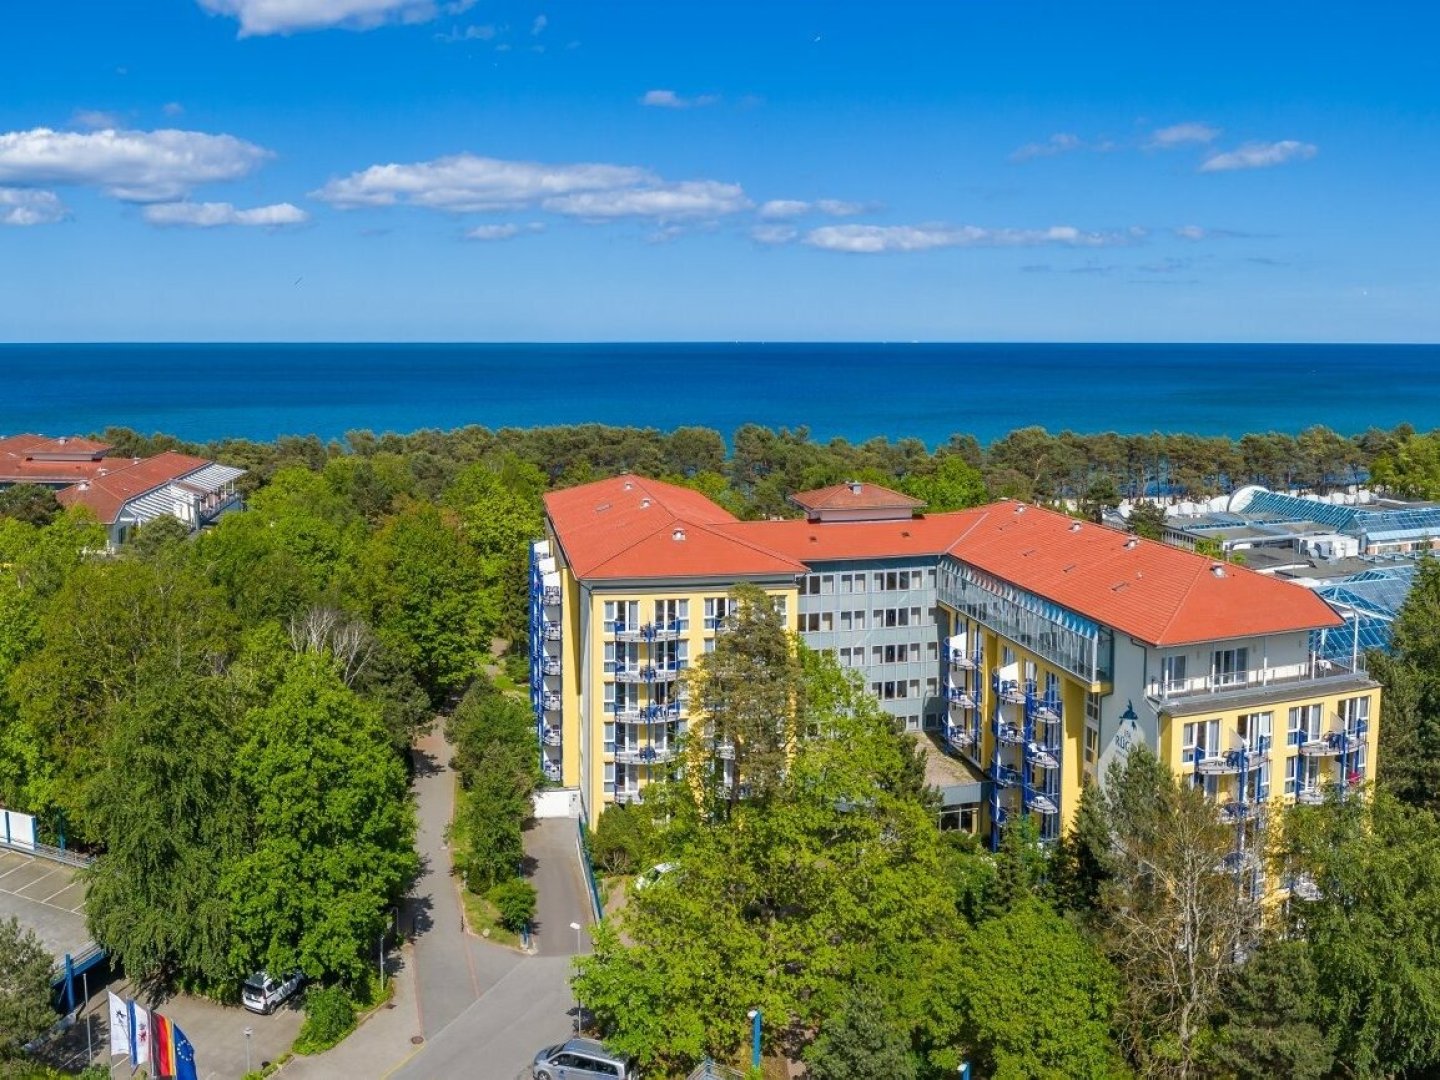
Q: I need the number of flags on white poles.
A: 4